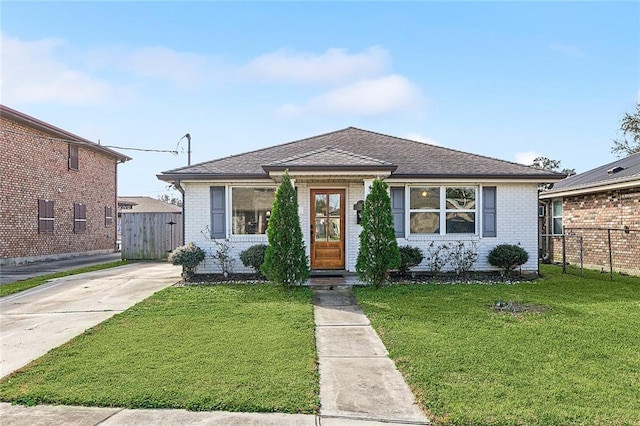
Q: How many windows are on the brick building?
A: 4